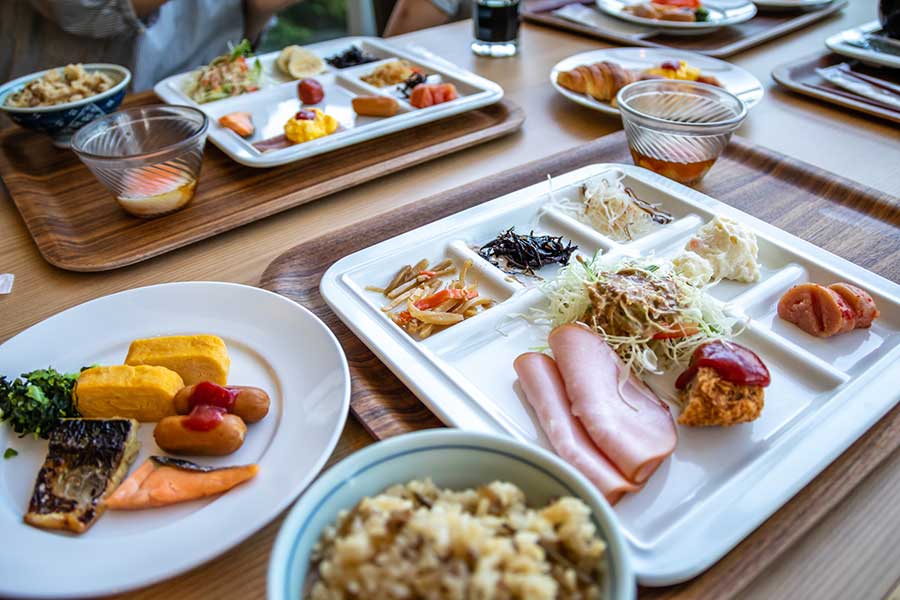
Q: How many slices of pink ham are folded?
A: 2